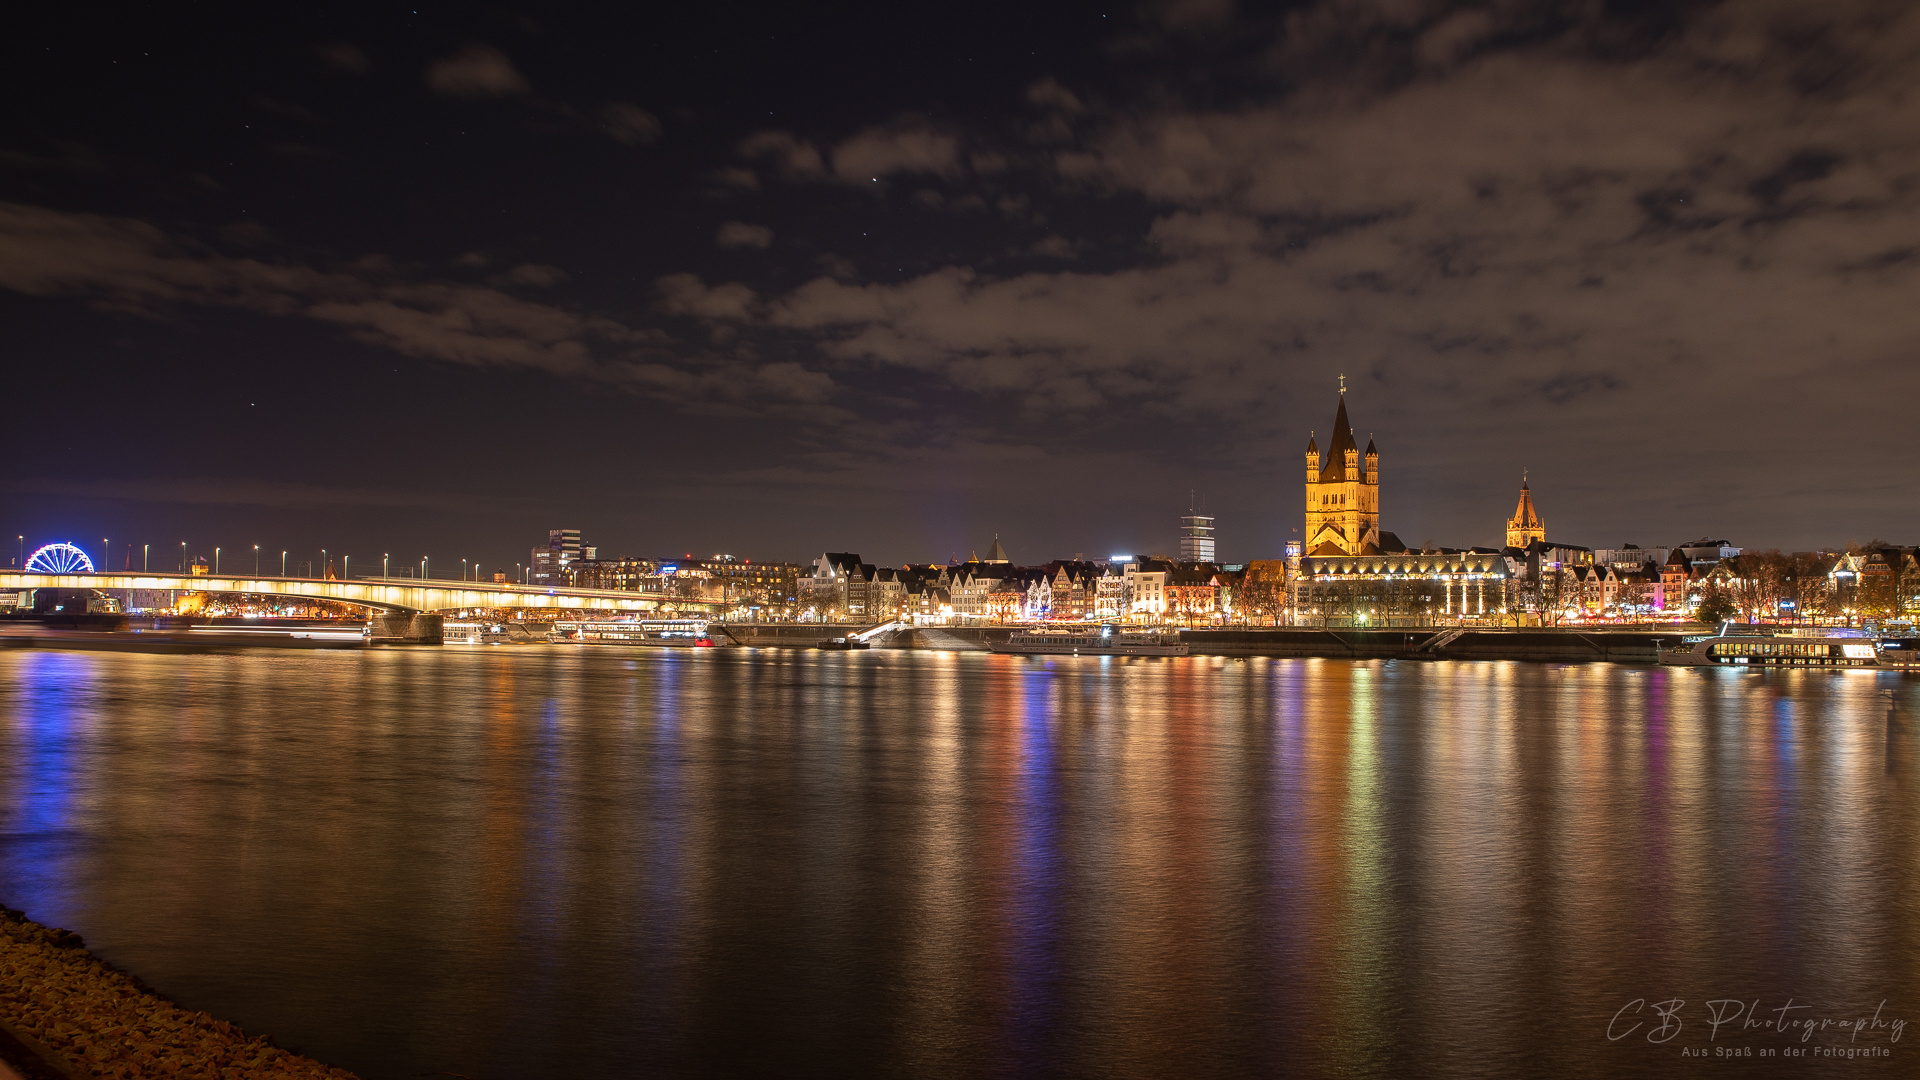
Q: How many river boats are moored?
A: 4